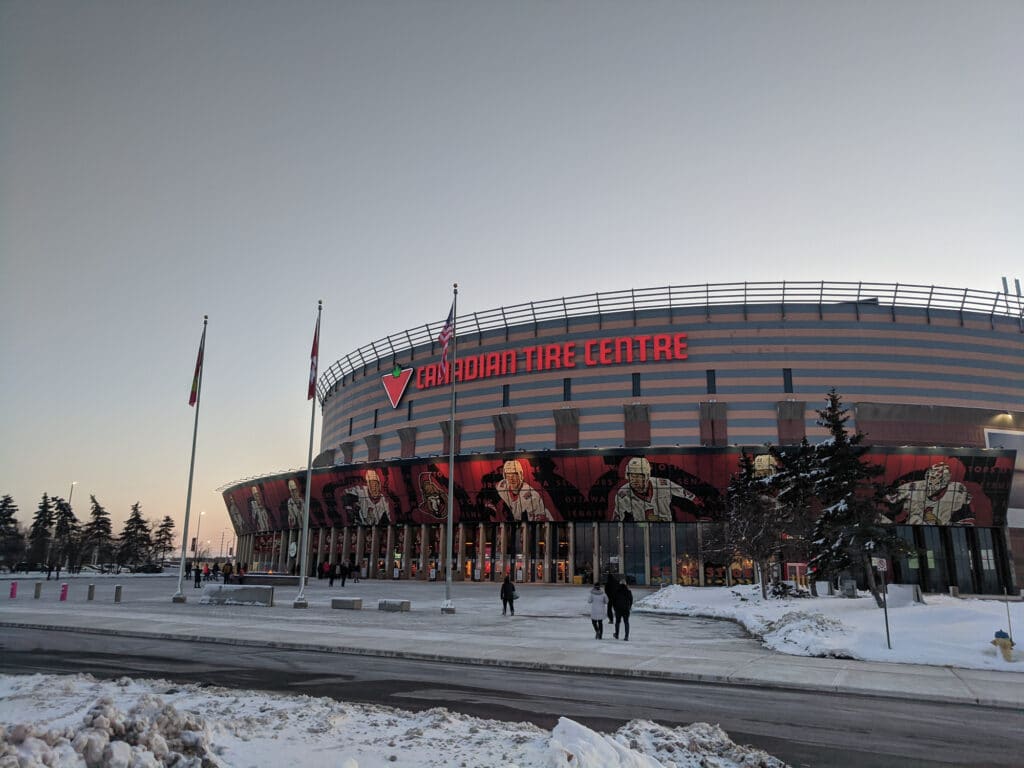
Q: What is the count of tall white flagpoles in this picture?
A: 3